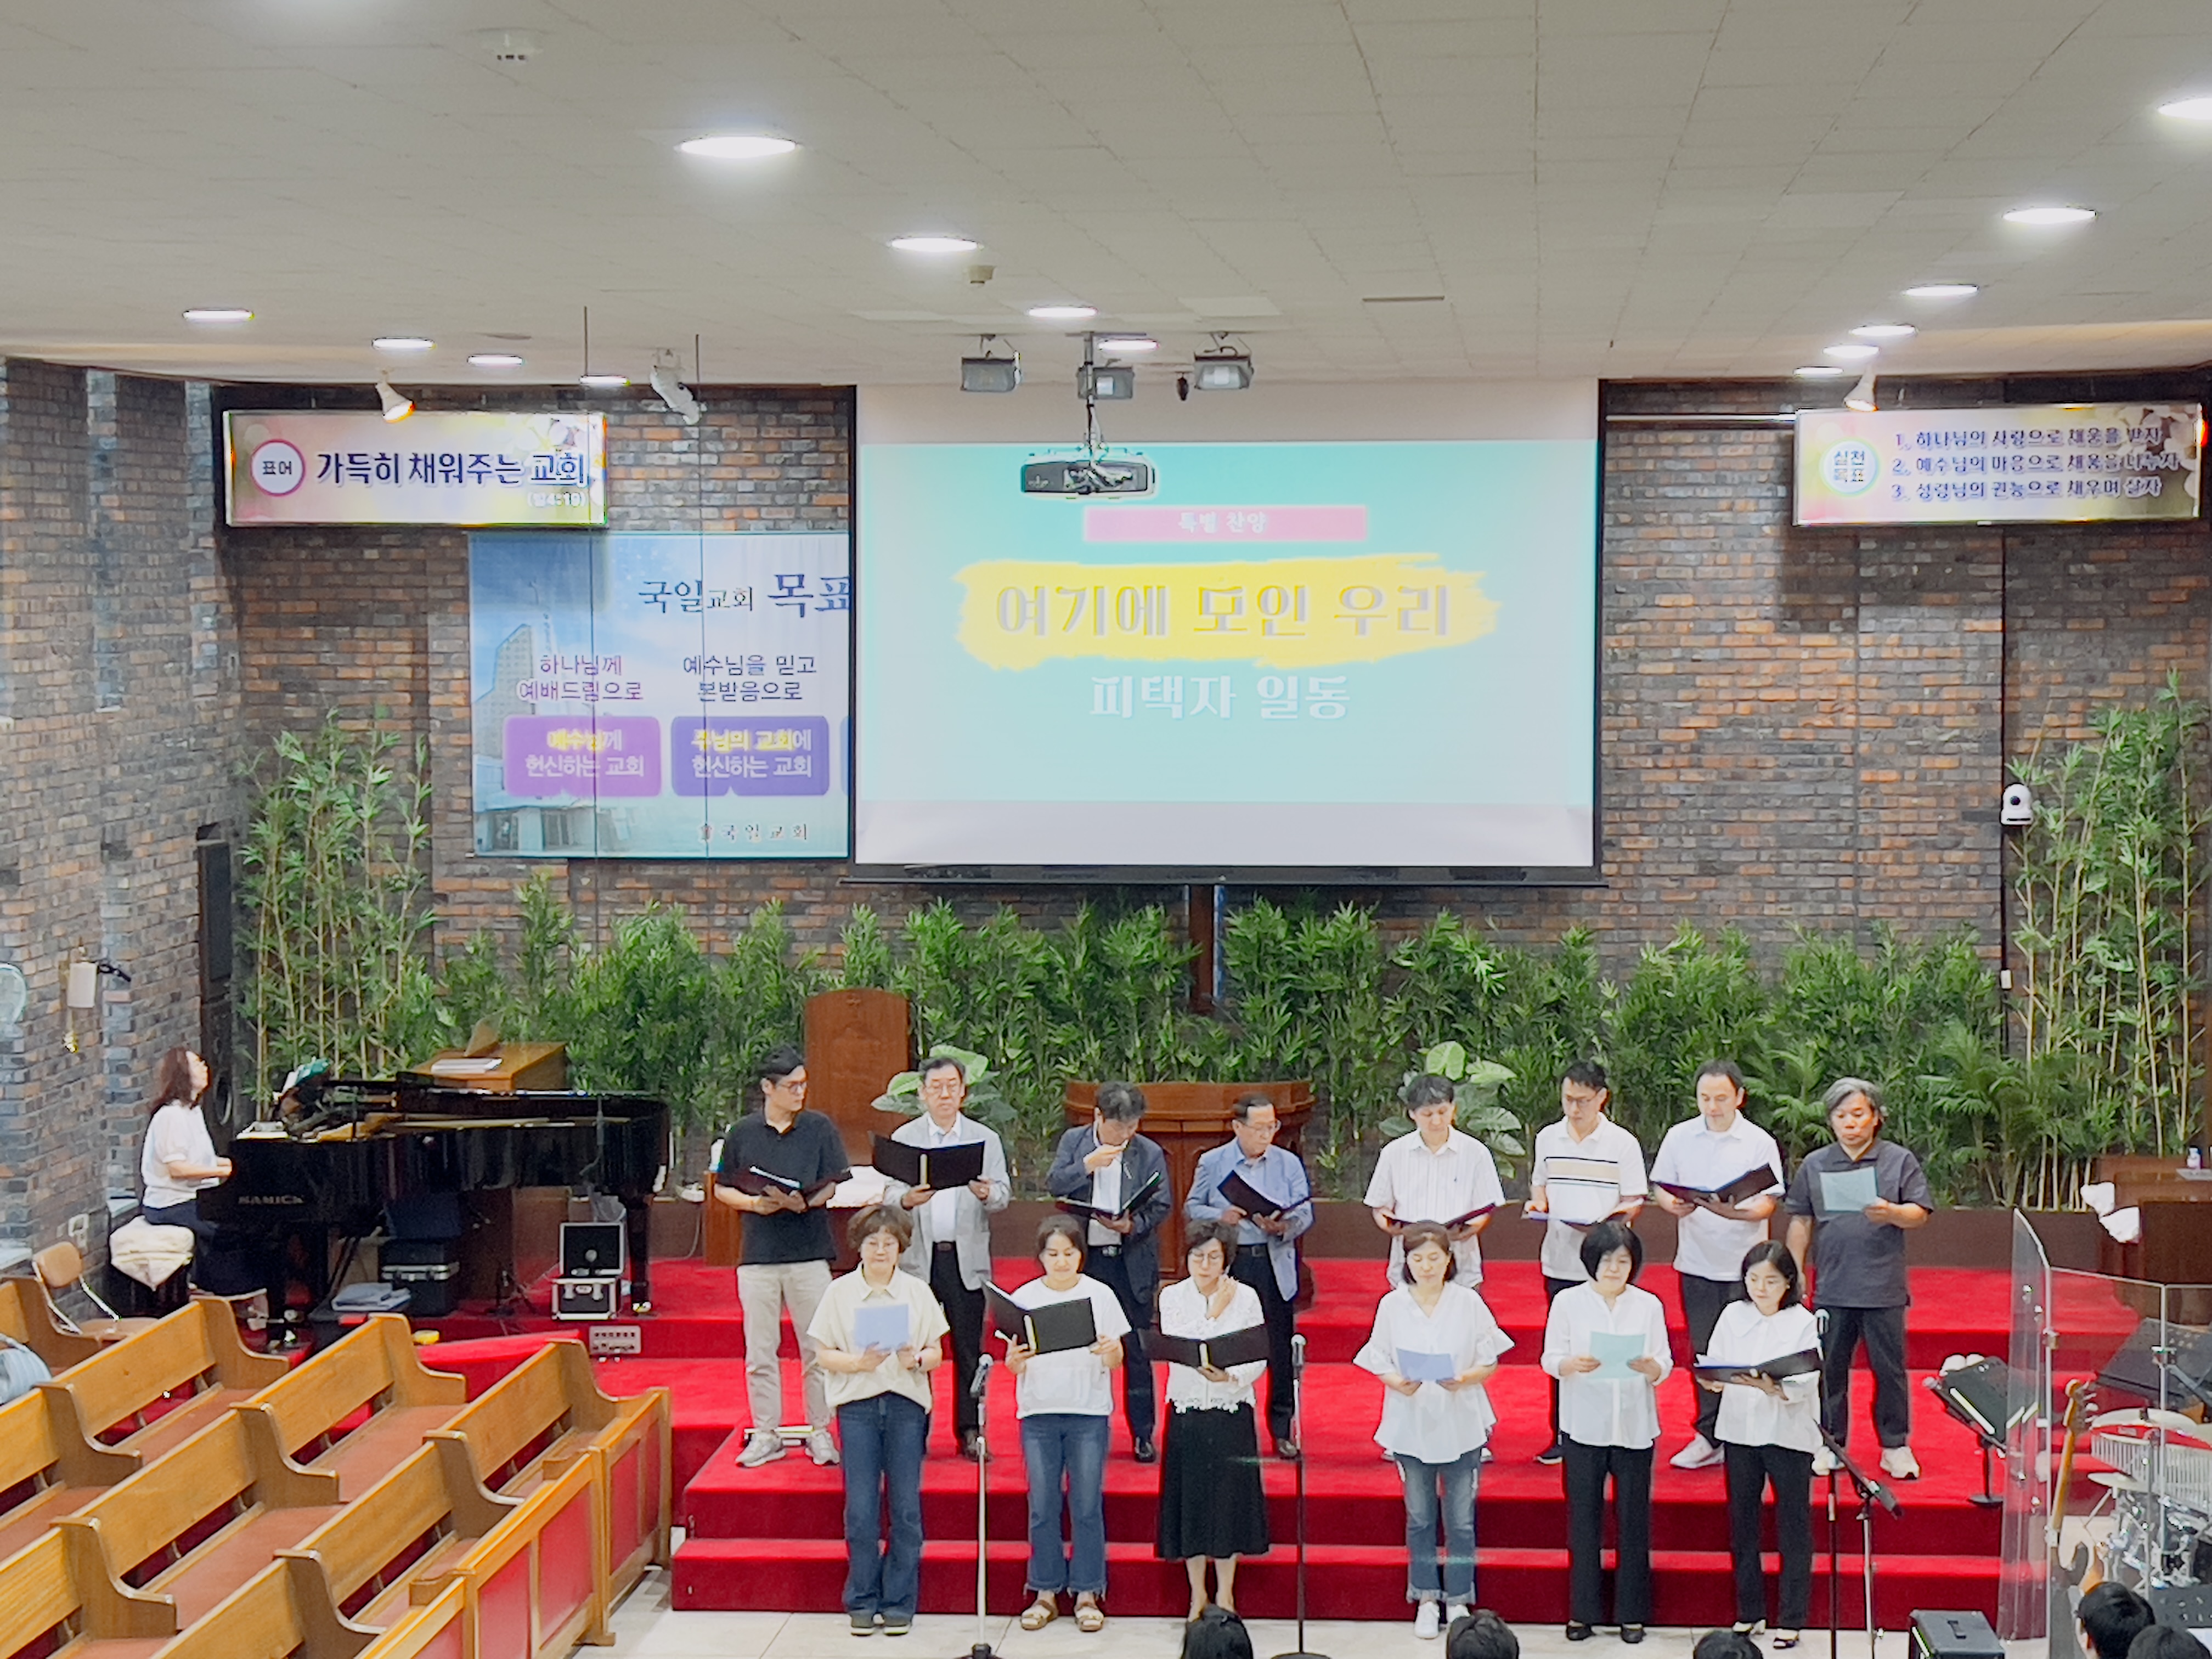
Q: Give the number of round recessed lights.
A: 14